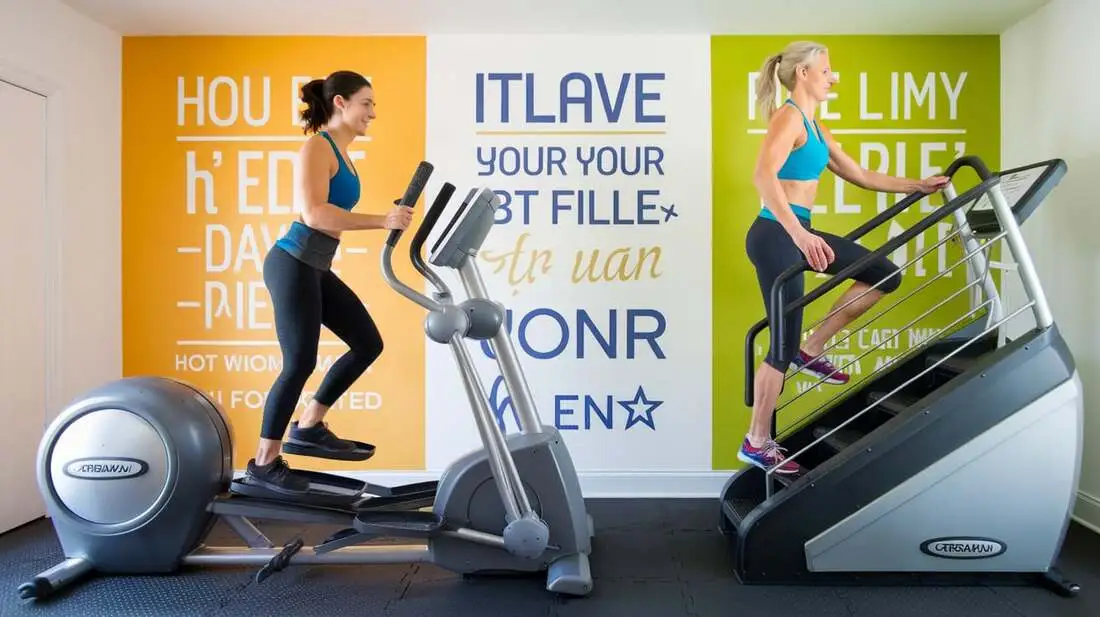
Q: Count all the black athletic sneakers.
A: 2